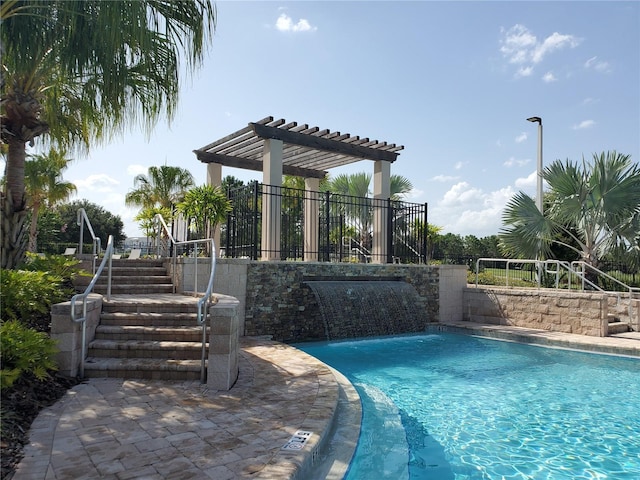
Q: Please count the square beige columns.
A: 4